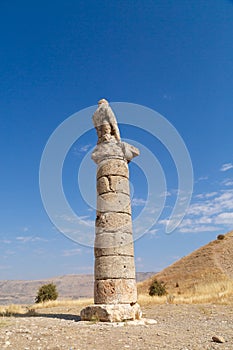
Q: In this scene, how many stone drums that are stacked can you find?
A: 7